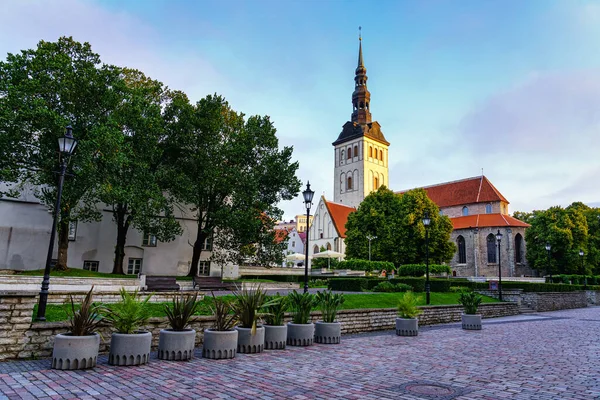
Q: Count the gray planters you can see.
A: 10